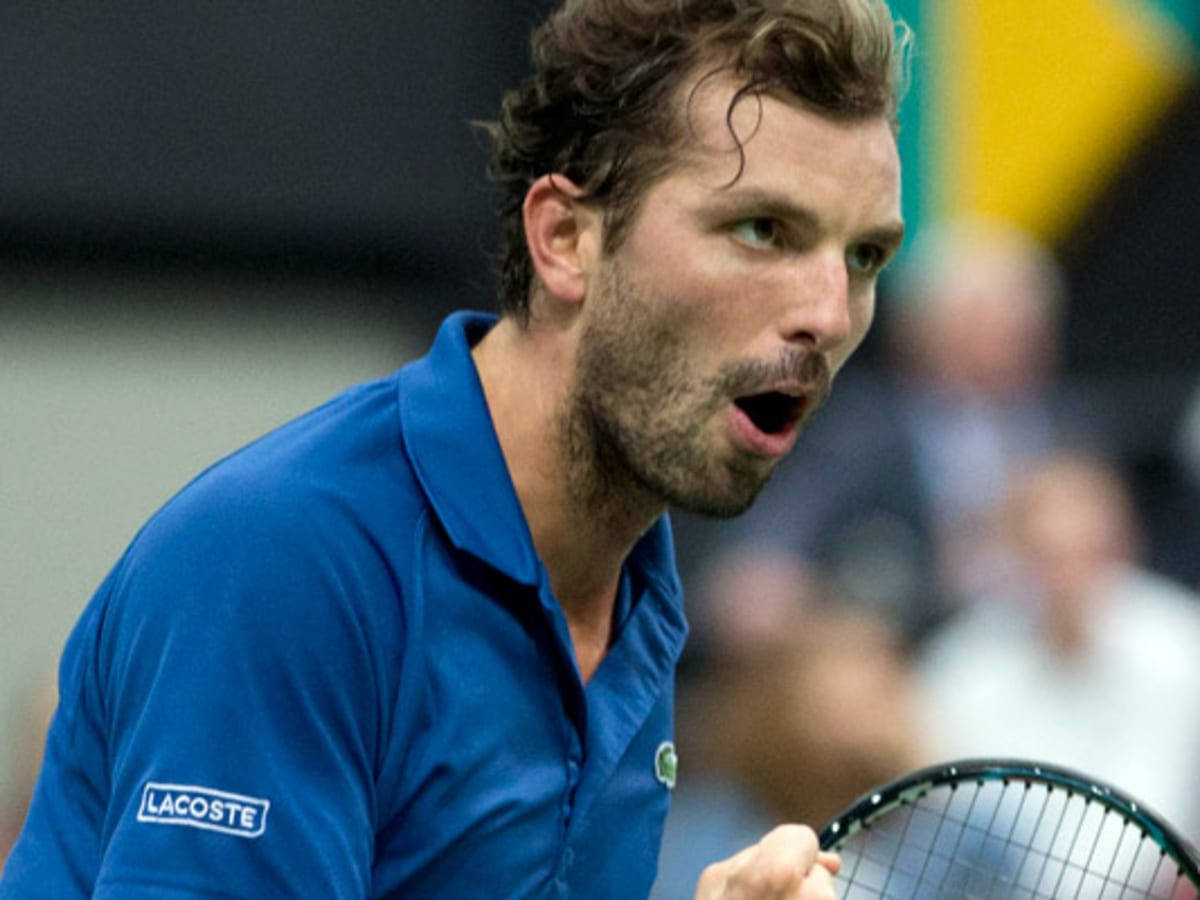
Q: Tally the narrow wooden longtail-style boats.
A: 0